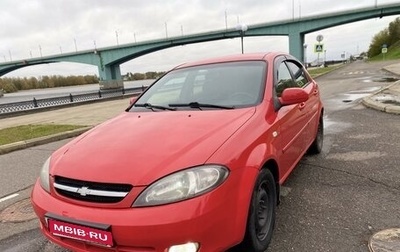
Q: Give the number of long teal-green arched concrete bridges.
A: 1